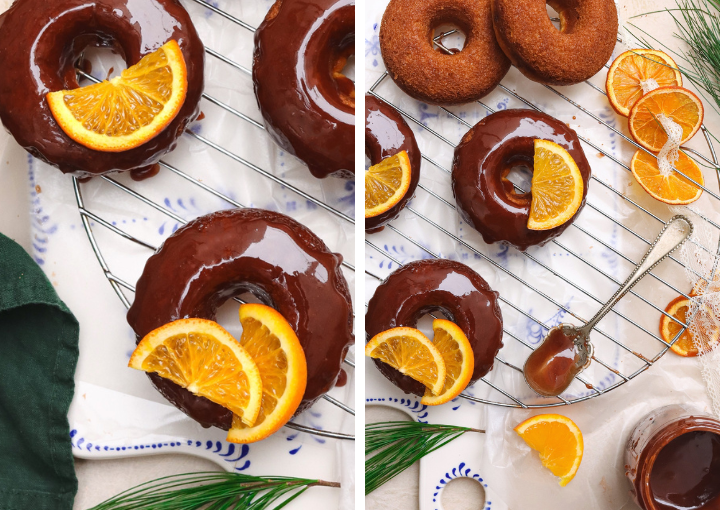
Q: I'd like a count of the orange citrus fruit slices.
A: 12